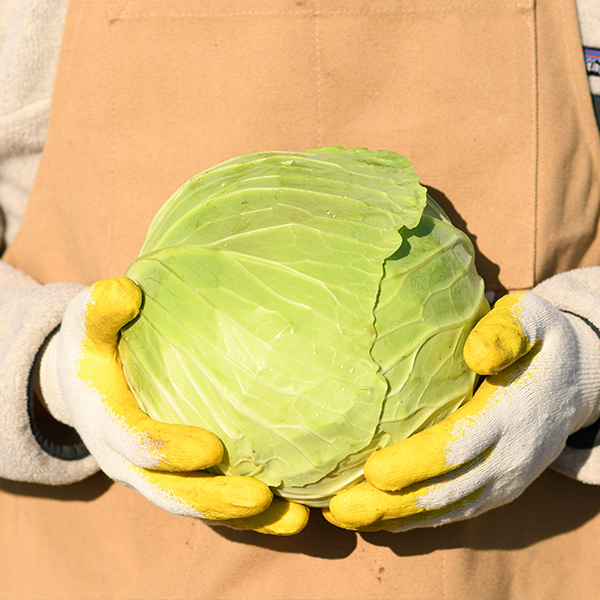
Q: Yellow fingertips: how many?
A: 8